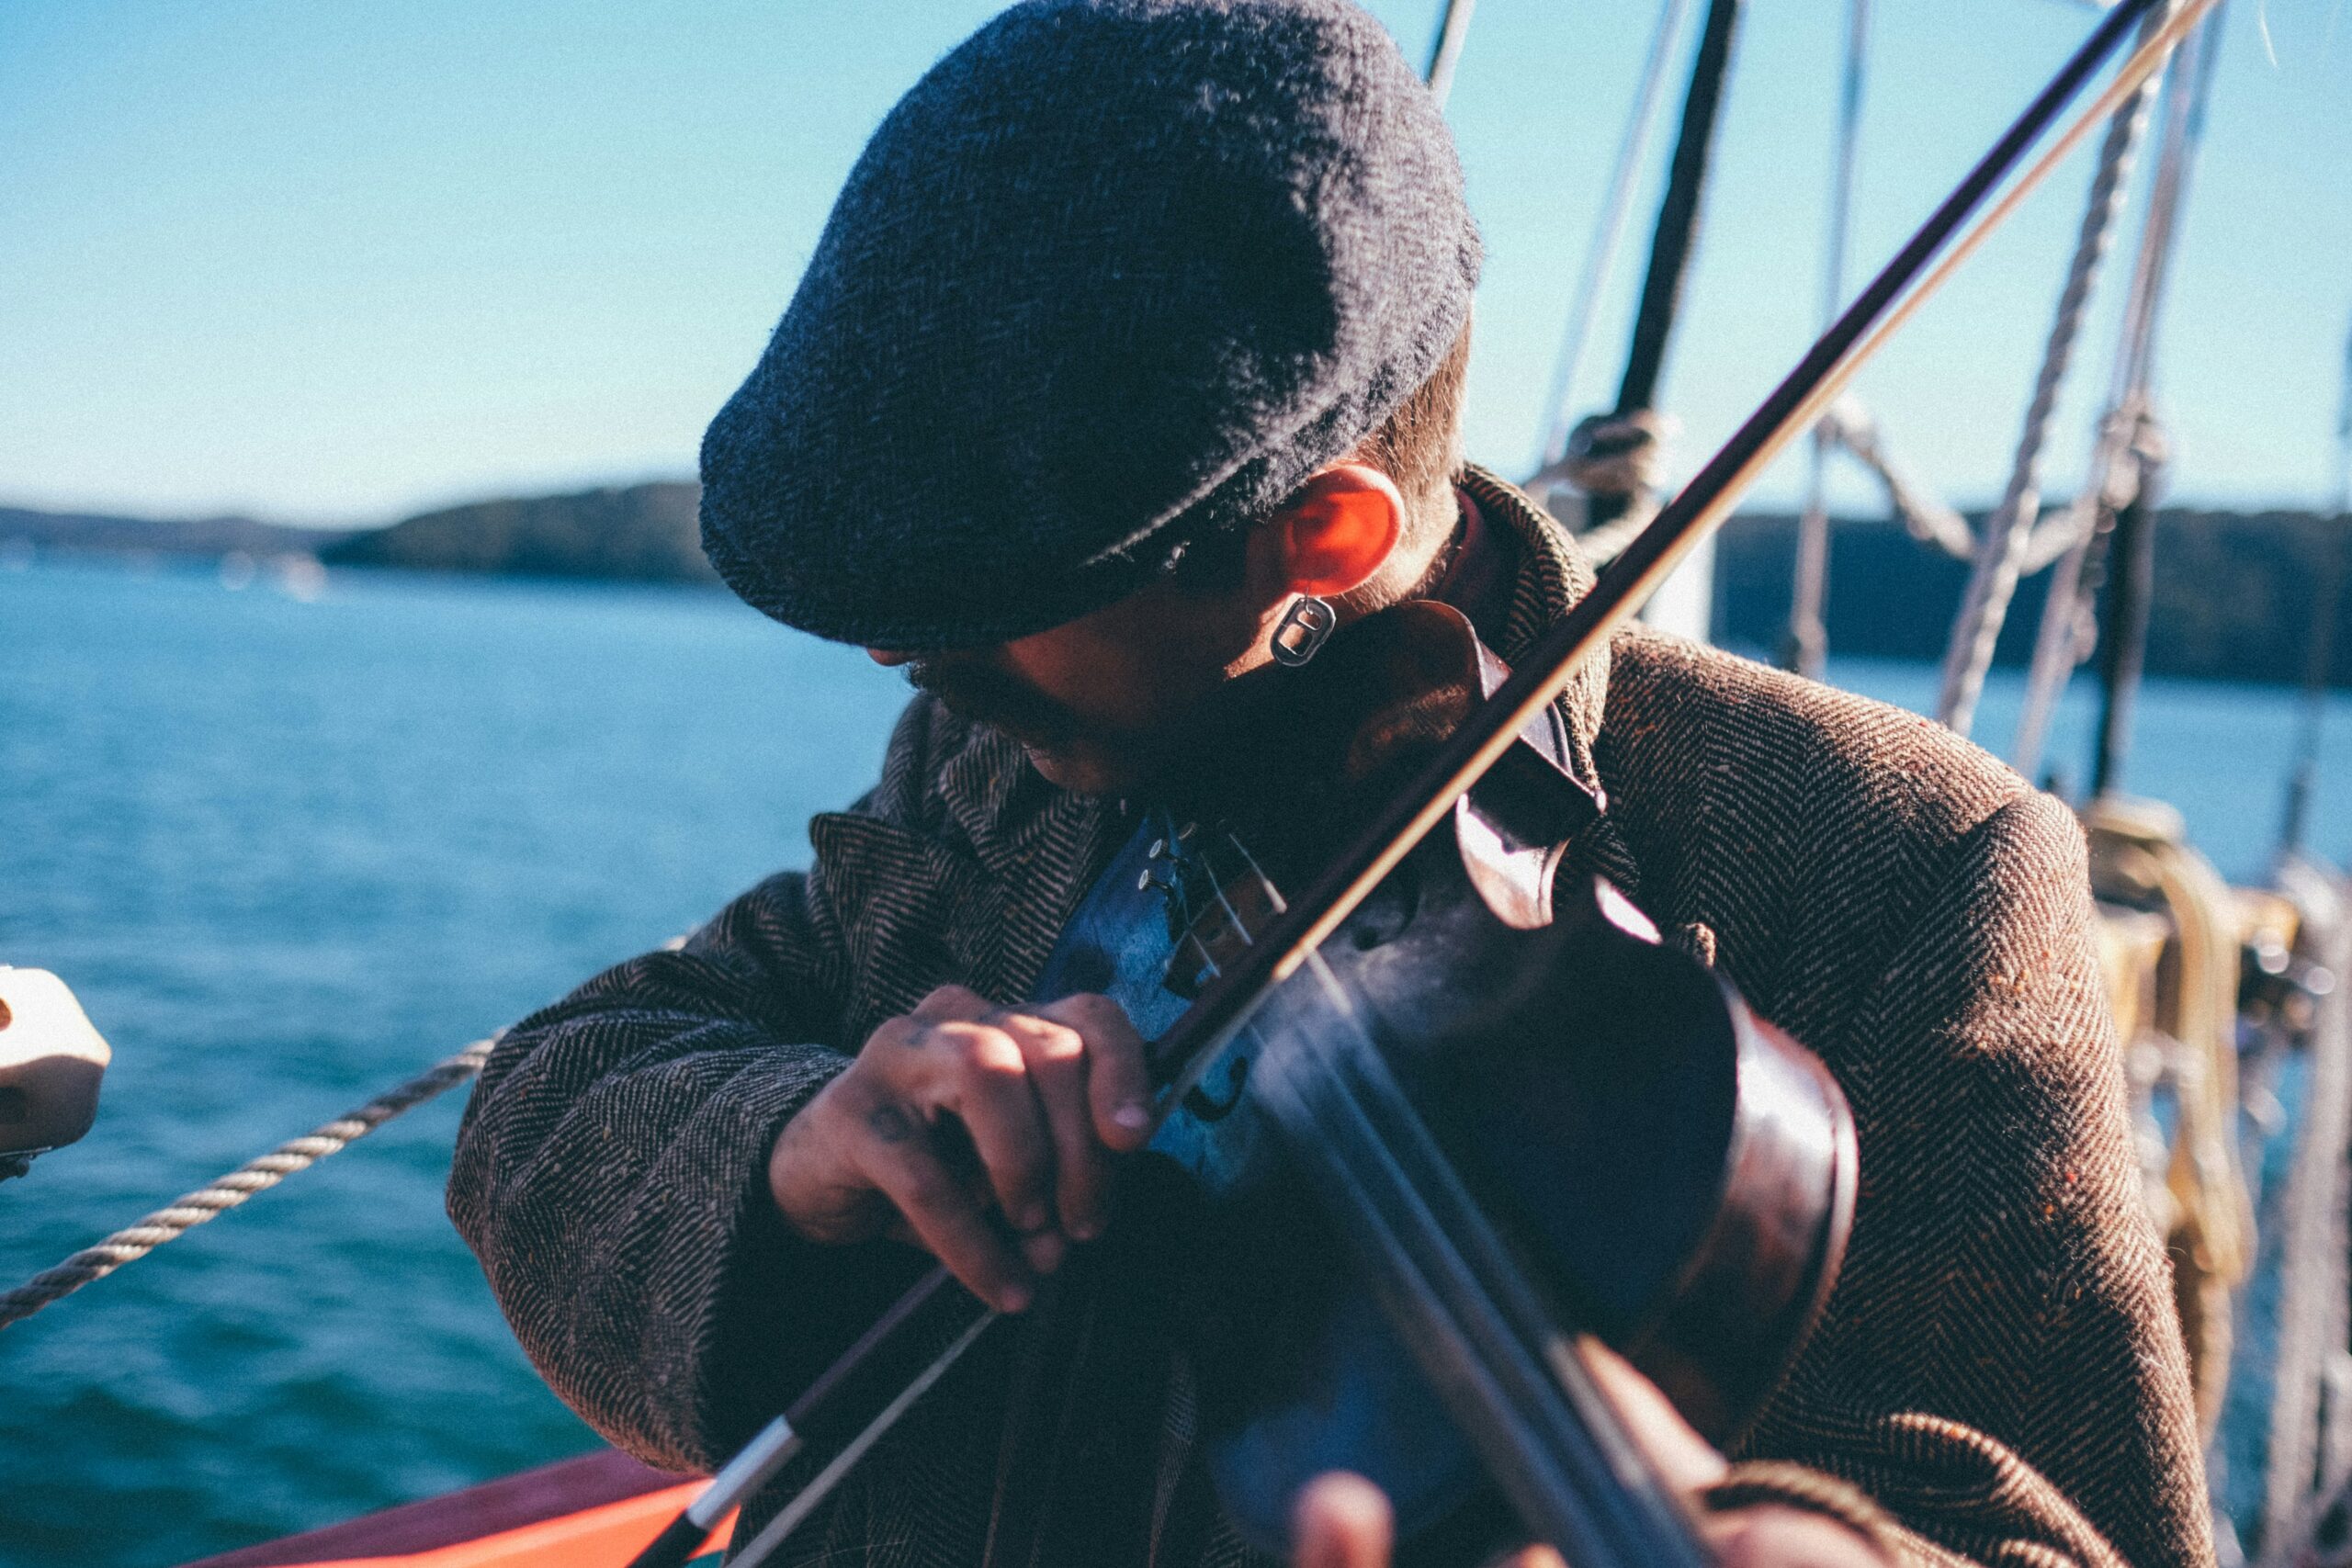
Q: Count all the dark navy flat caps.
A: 1